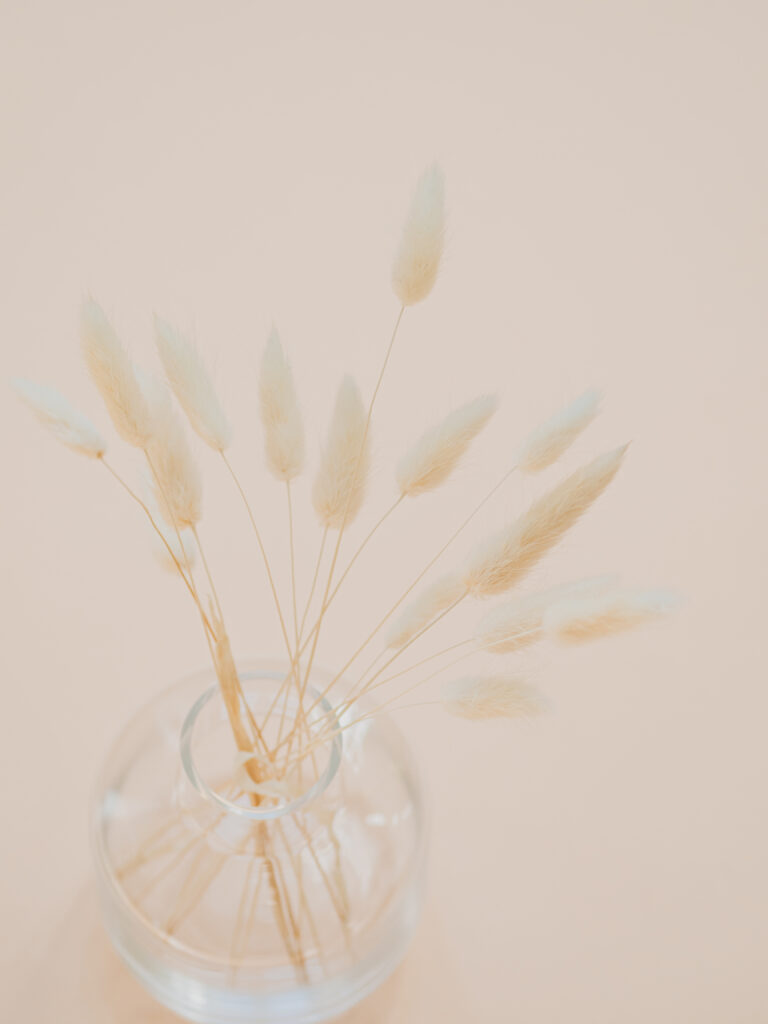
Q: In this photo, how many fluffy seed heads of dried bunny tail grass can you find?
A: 15